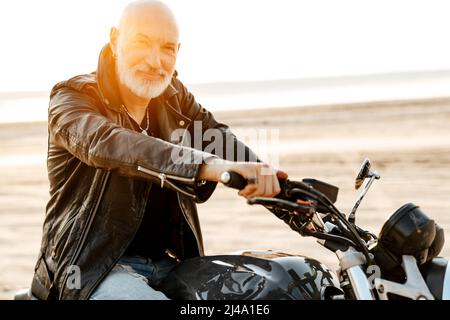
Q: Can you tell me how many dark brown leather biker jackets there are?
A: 1